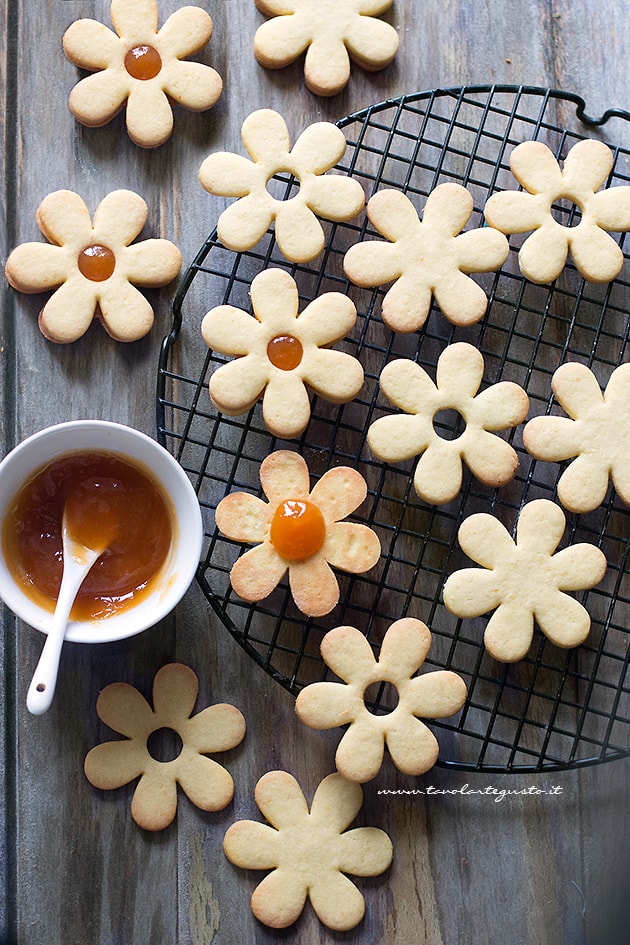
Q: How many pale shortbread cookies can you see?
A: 14